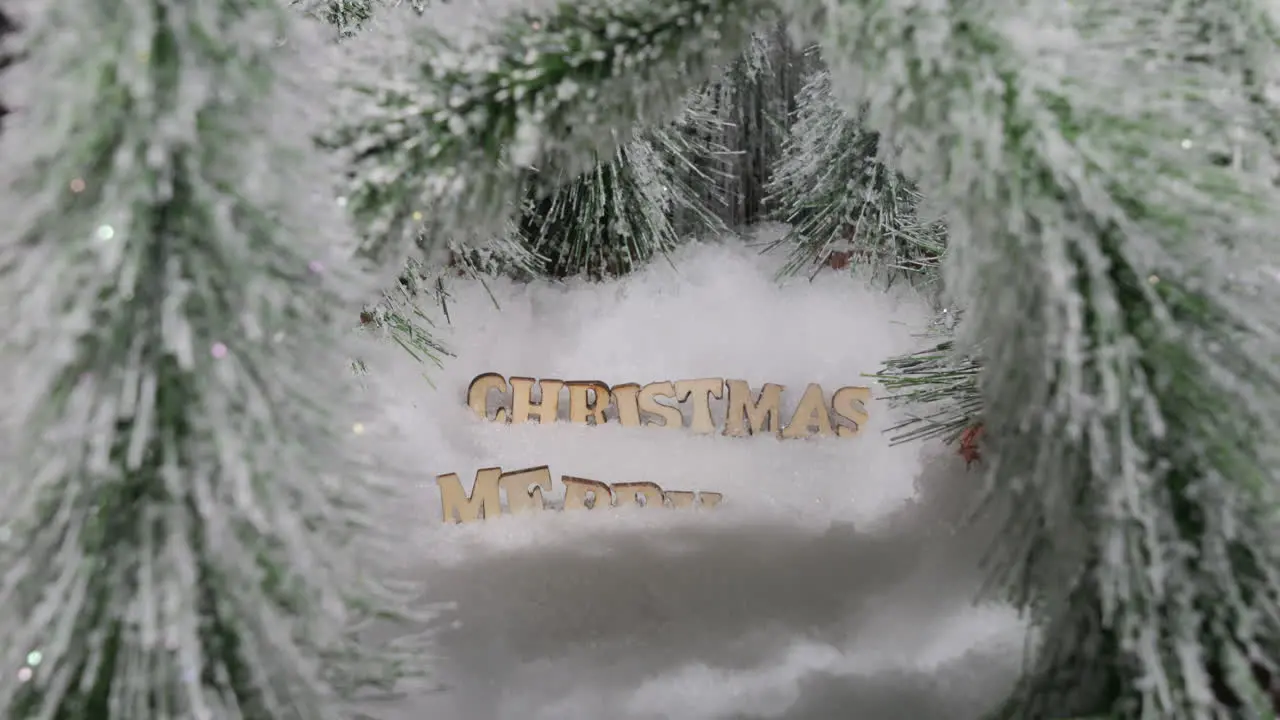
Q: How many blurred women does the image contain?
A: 0